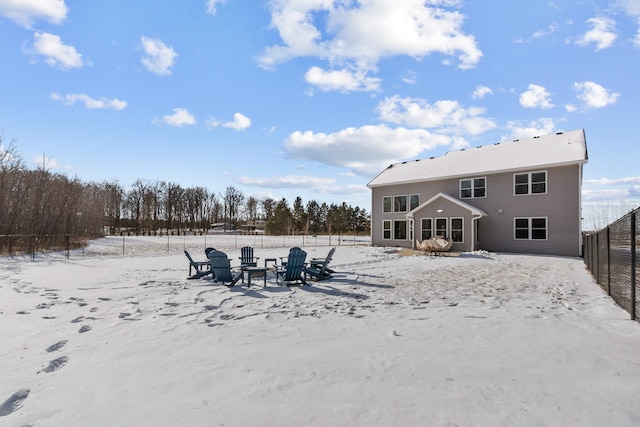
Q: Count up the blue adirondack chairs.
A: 7